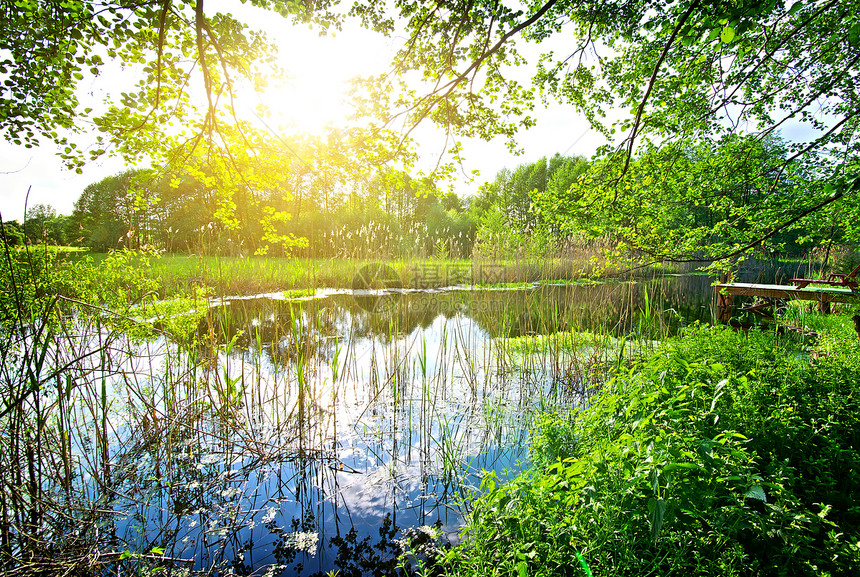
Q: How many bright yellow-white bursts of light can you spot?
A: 1